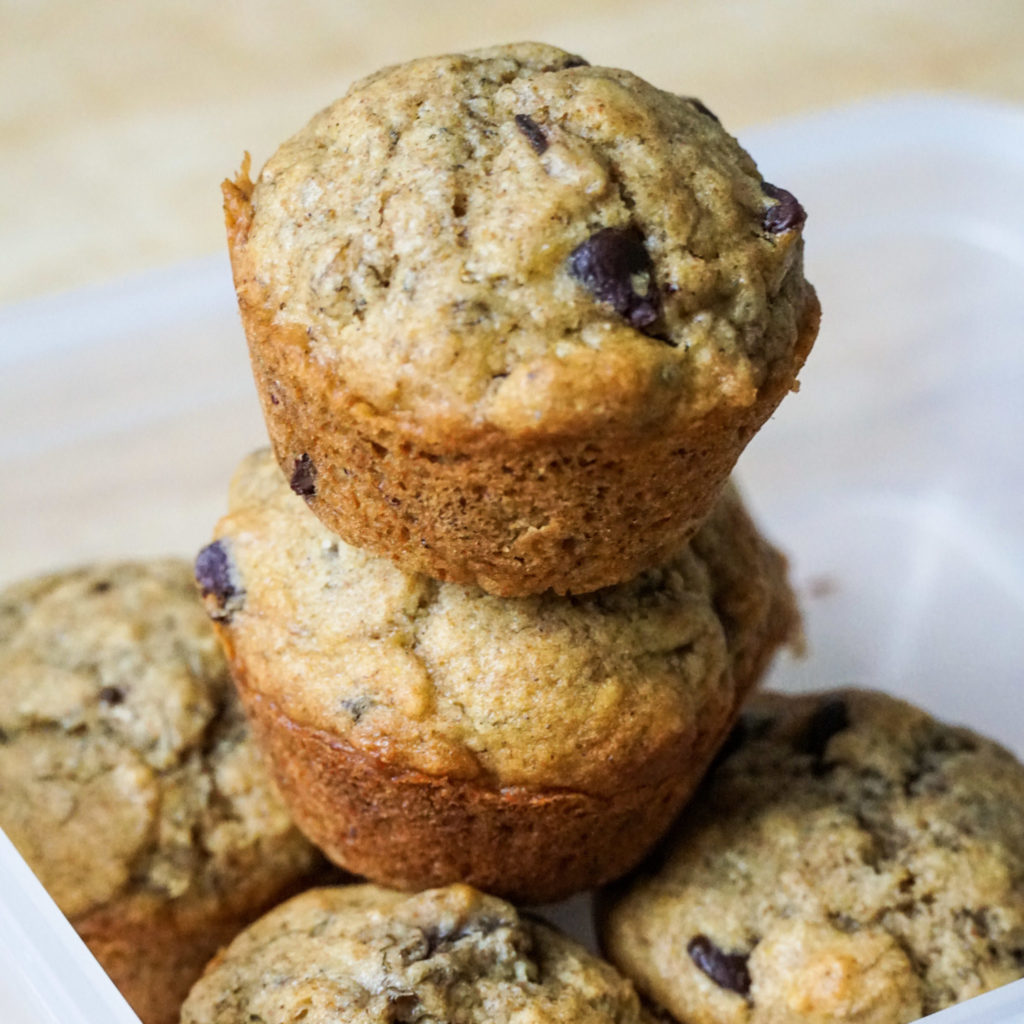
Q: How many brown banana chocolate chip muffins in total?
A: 5